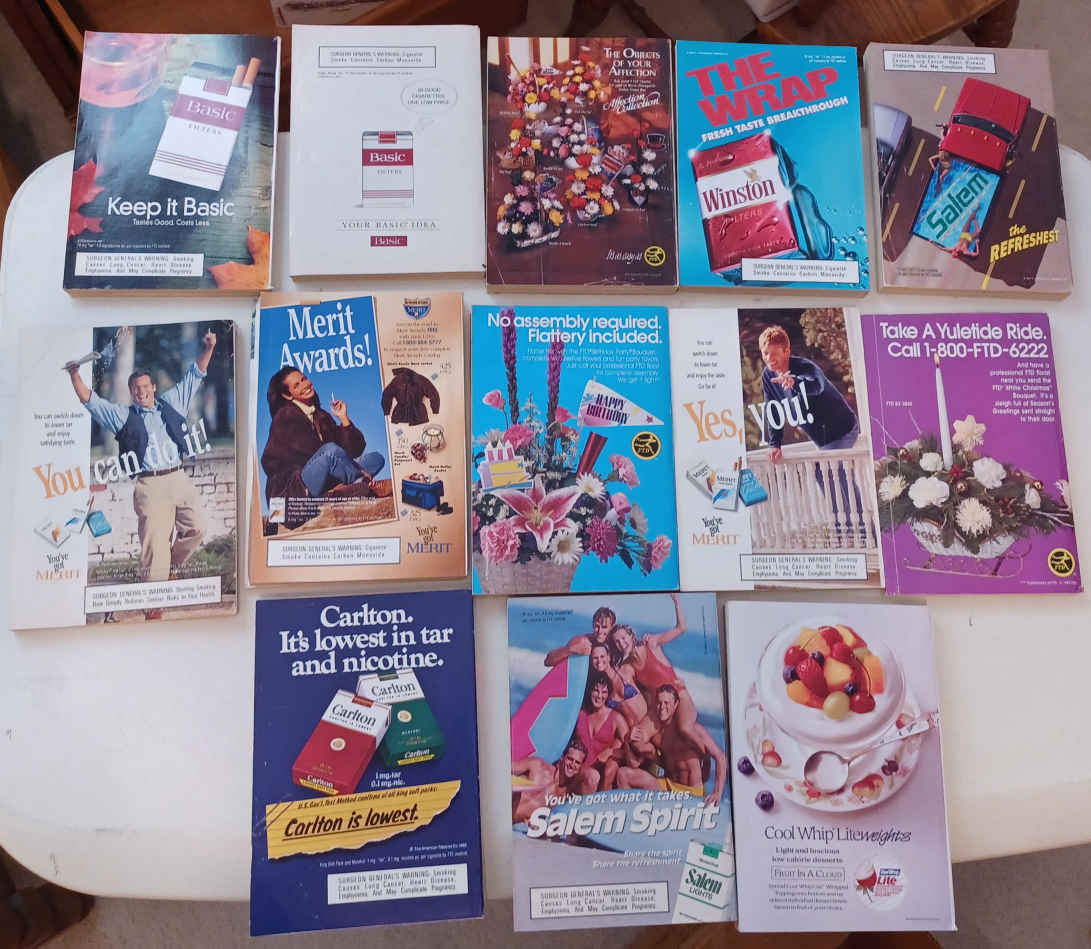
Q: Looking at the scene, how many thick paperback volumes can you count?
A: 13